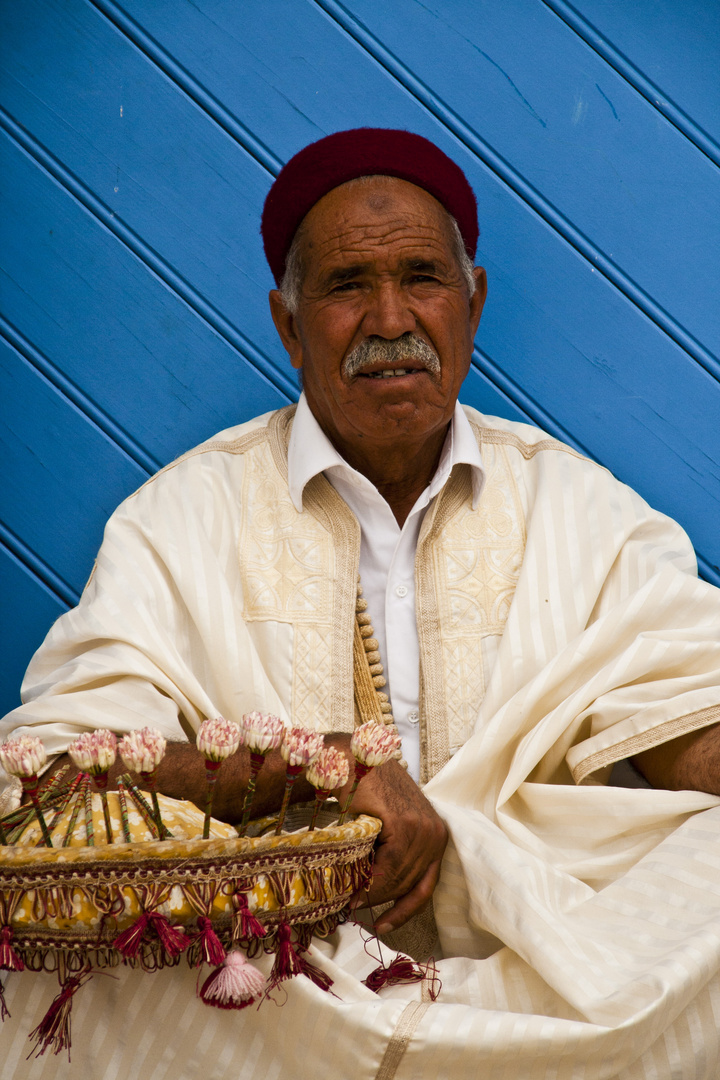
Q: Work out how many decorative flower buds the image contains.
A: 8